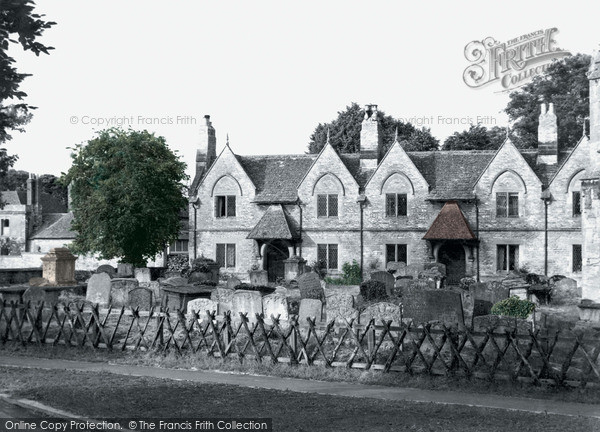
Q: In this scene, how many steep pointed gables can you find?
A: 5